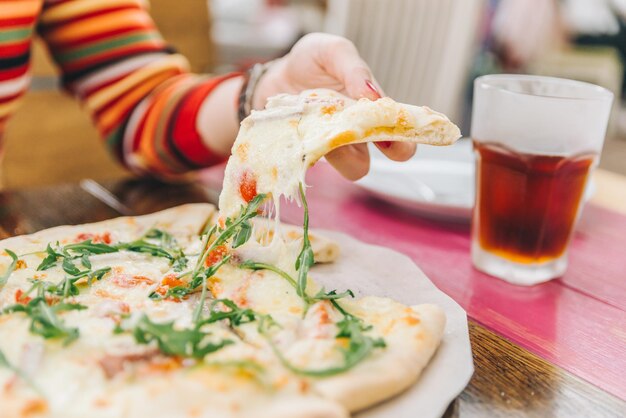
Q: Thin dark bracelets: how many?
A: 1